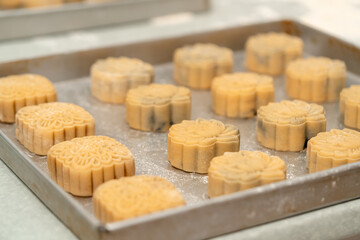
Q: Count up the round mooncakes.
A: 11